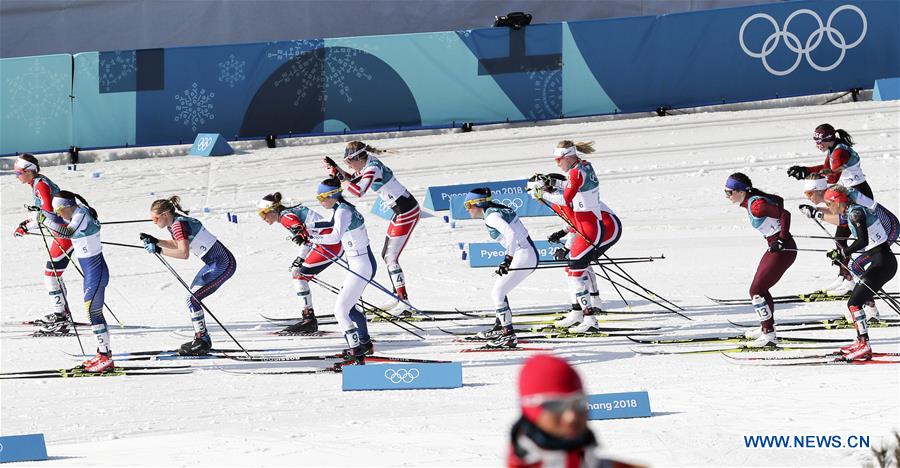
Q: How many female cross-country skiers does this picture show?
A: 13